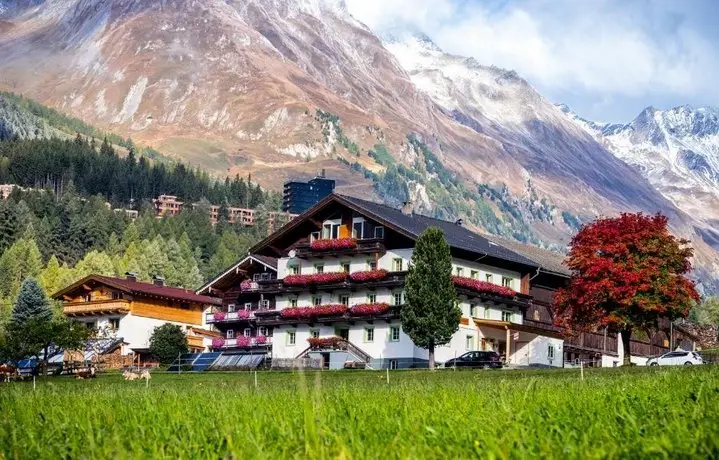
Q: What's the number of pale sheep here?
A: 2